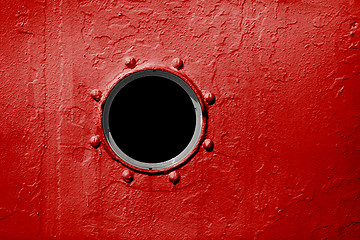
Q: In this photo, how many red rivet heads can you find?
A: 8